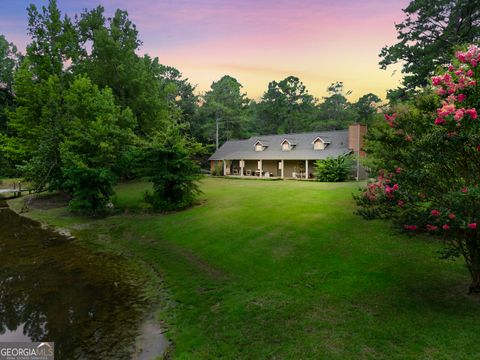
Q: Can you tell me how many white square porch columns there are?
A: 5